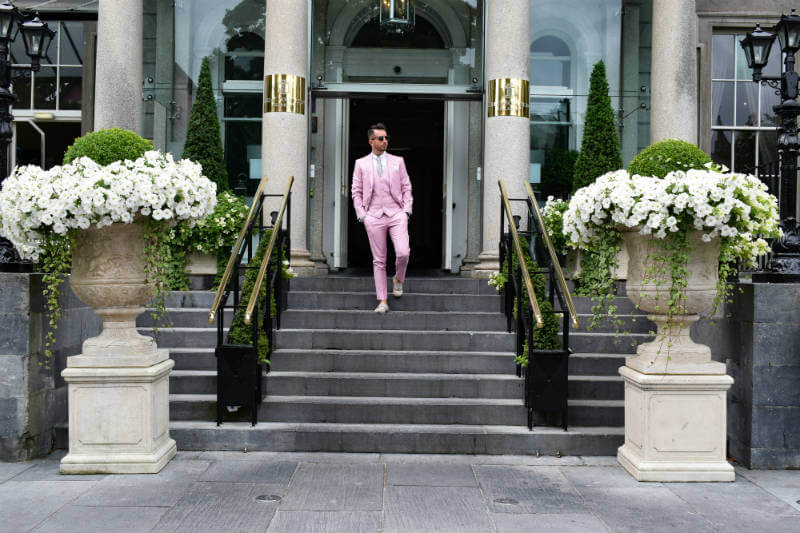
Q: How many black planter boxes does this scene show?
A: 2